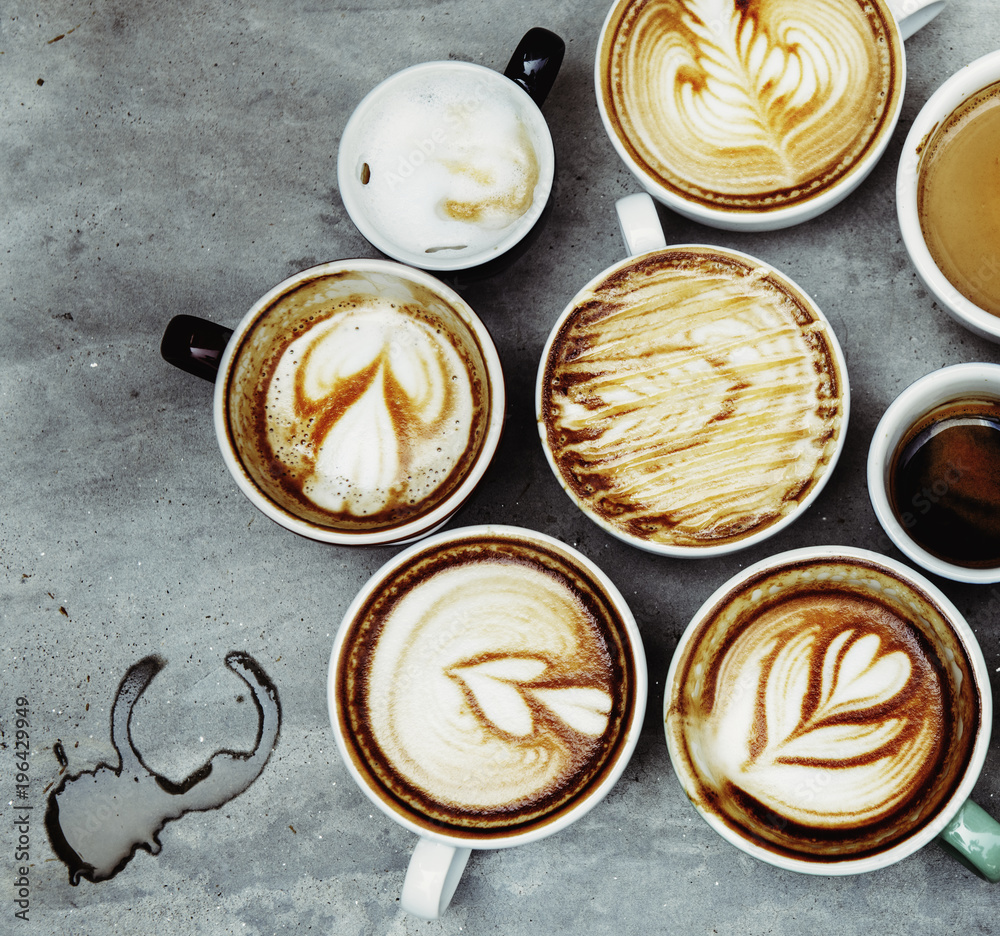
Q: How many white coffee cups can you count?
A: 5